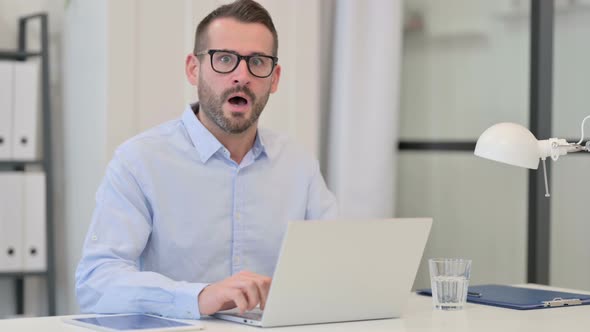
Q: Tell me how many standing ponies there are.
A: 0